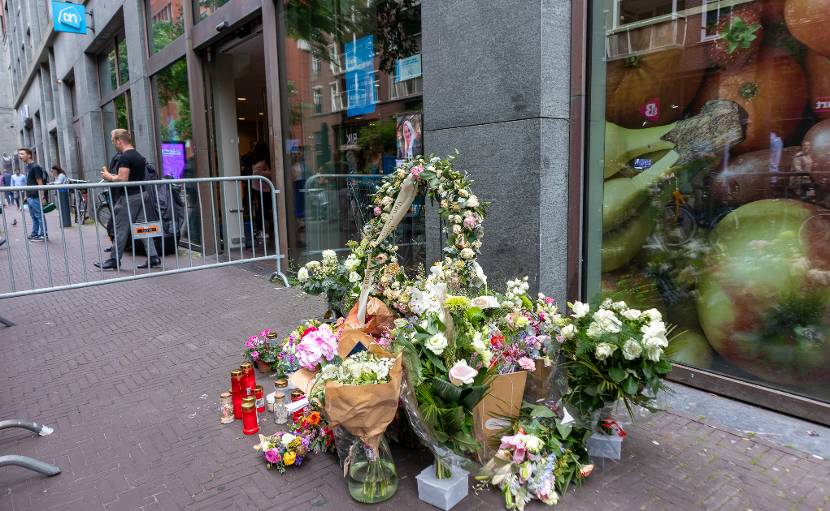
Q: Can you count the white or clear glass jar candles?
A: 3